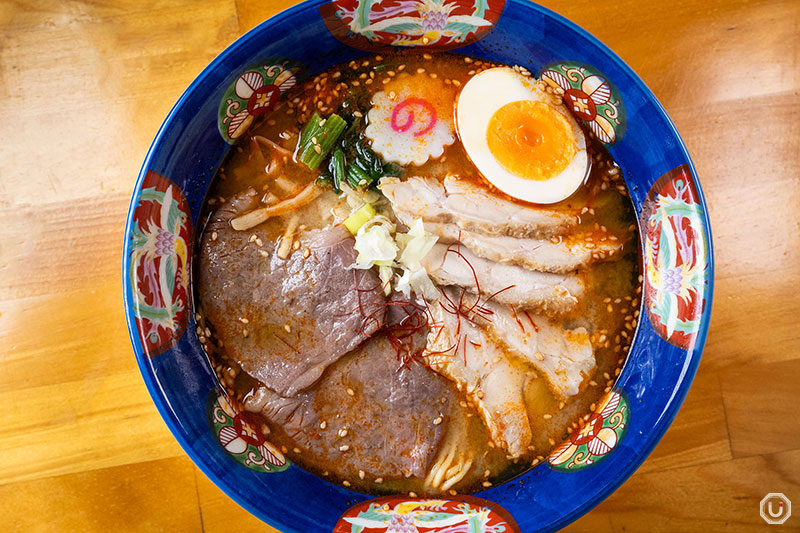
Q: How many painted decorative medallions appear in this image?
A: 8